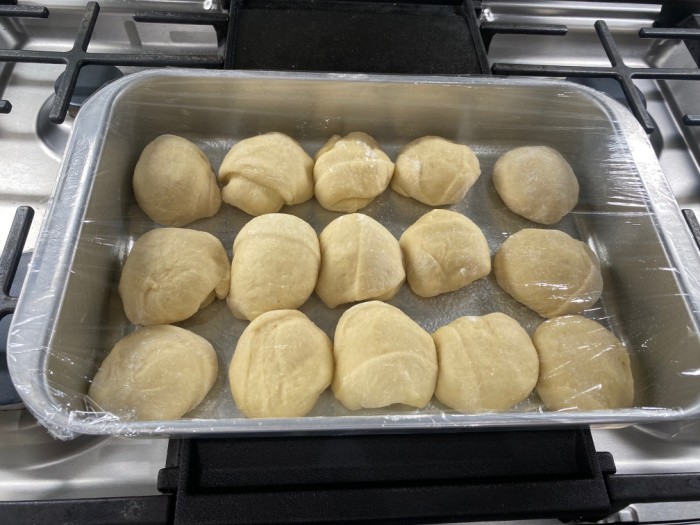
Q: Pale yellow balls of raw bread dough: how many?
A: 15